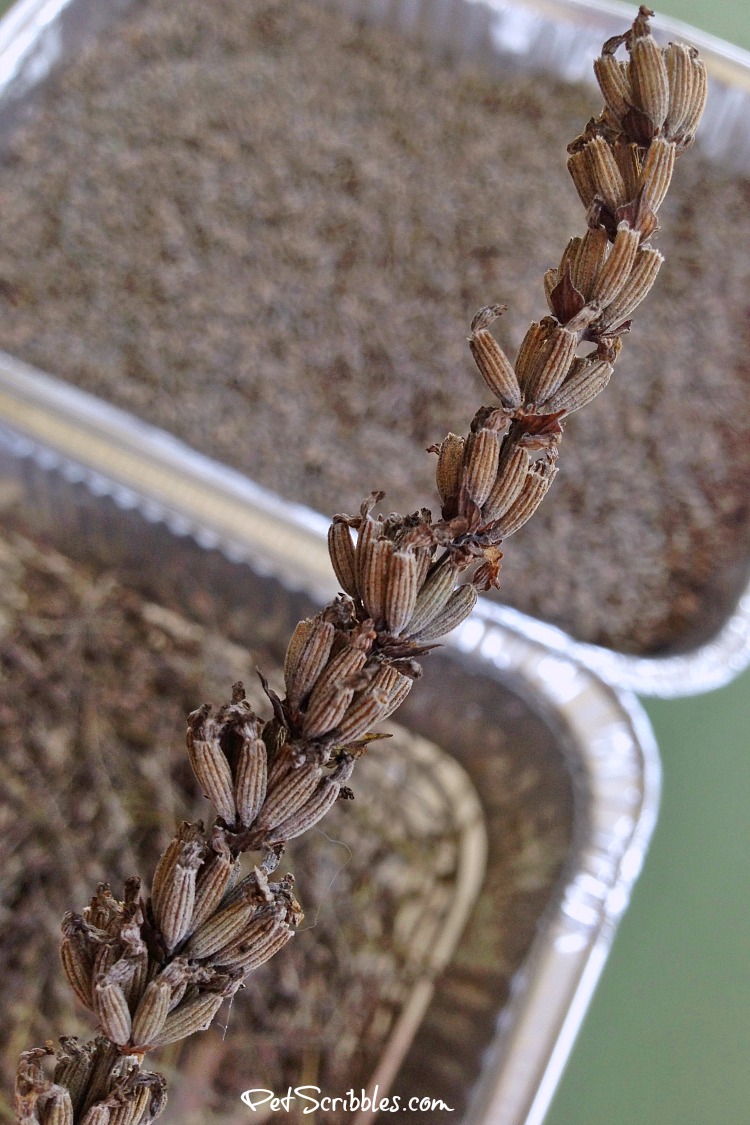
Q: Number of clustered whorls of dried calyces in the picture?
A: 11